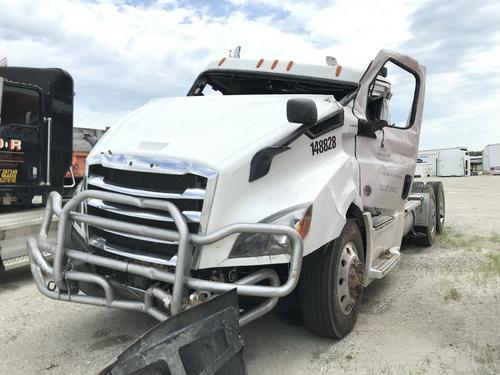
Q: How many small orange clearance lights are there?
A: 5